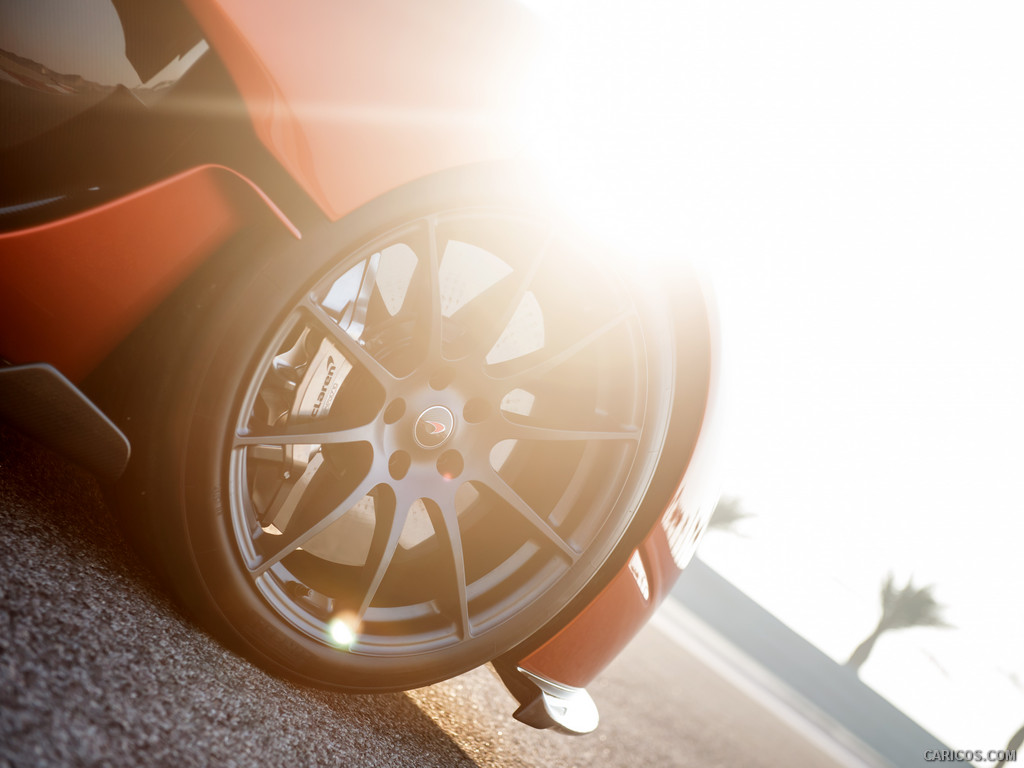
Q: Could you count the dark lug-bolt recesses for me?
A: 5